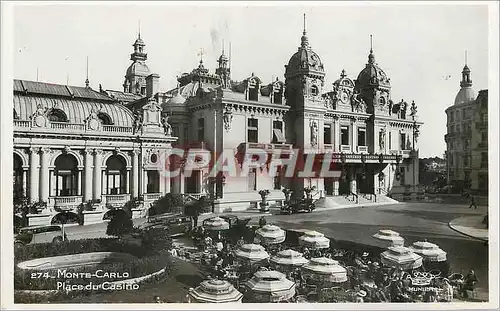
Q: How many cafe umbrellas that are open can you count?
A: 11